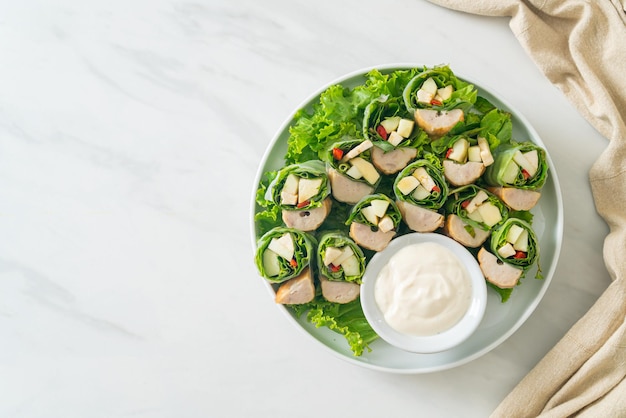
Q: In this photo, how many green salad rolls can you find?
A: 12